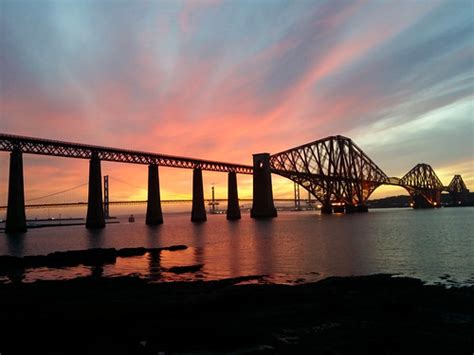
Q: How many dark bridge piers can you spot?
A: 6